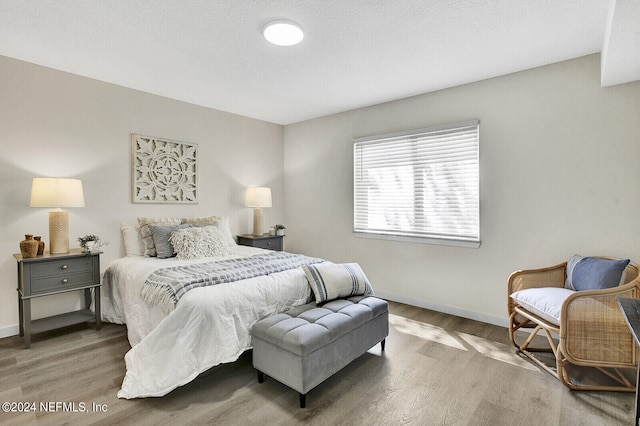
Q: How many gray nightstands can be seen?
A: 2